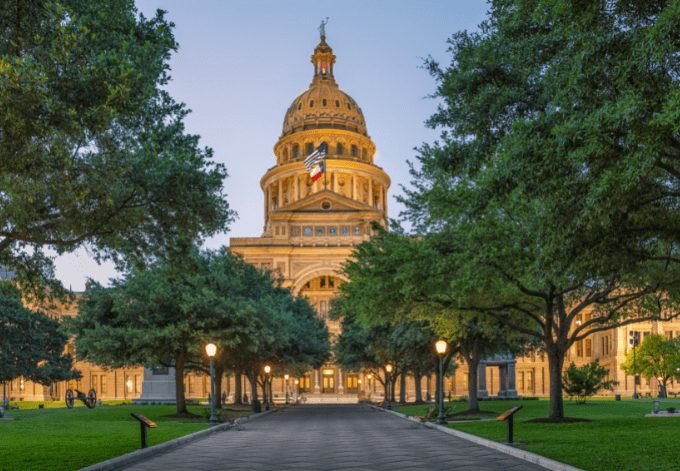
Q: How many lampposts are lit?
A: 8